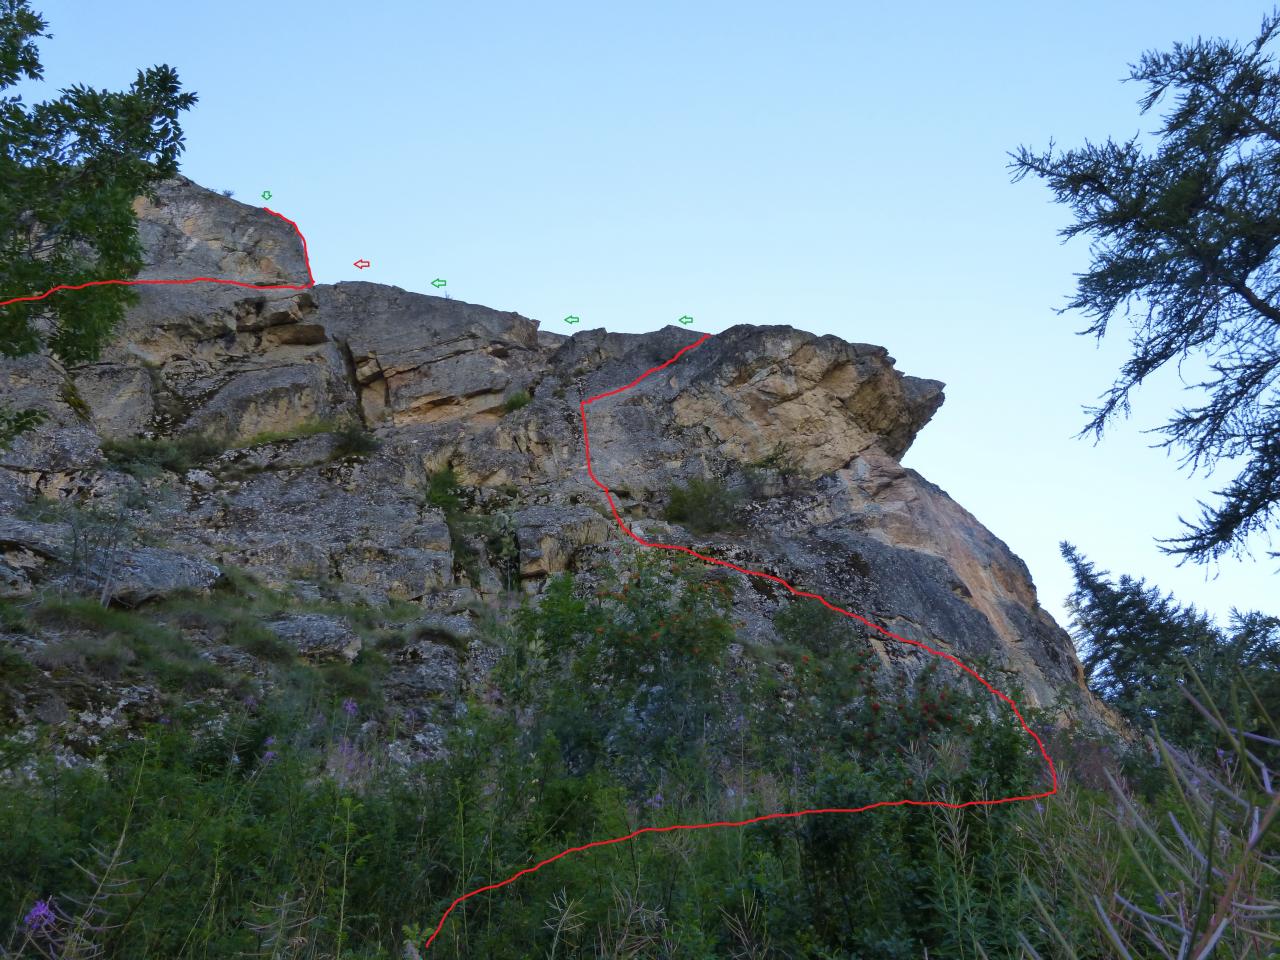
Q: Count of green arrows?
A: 4